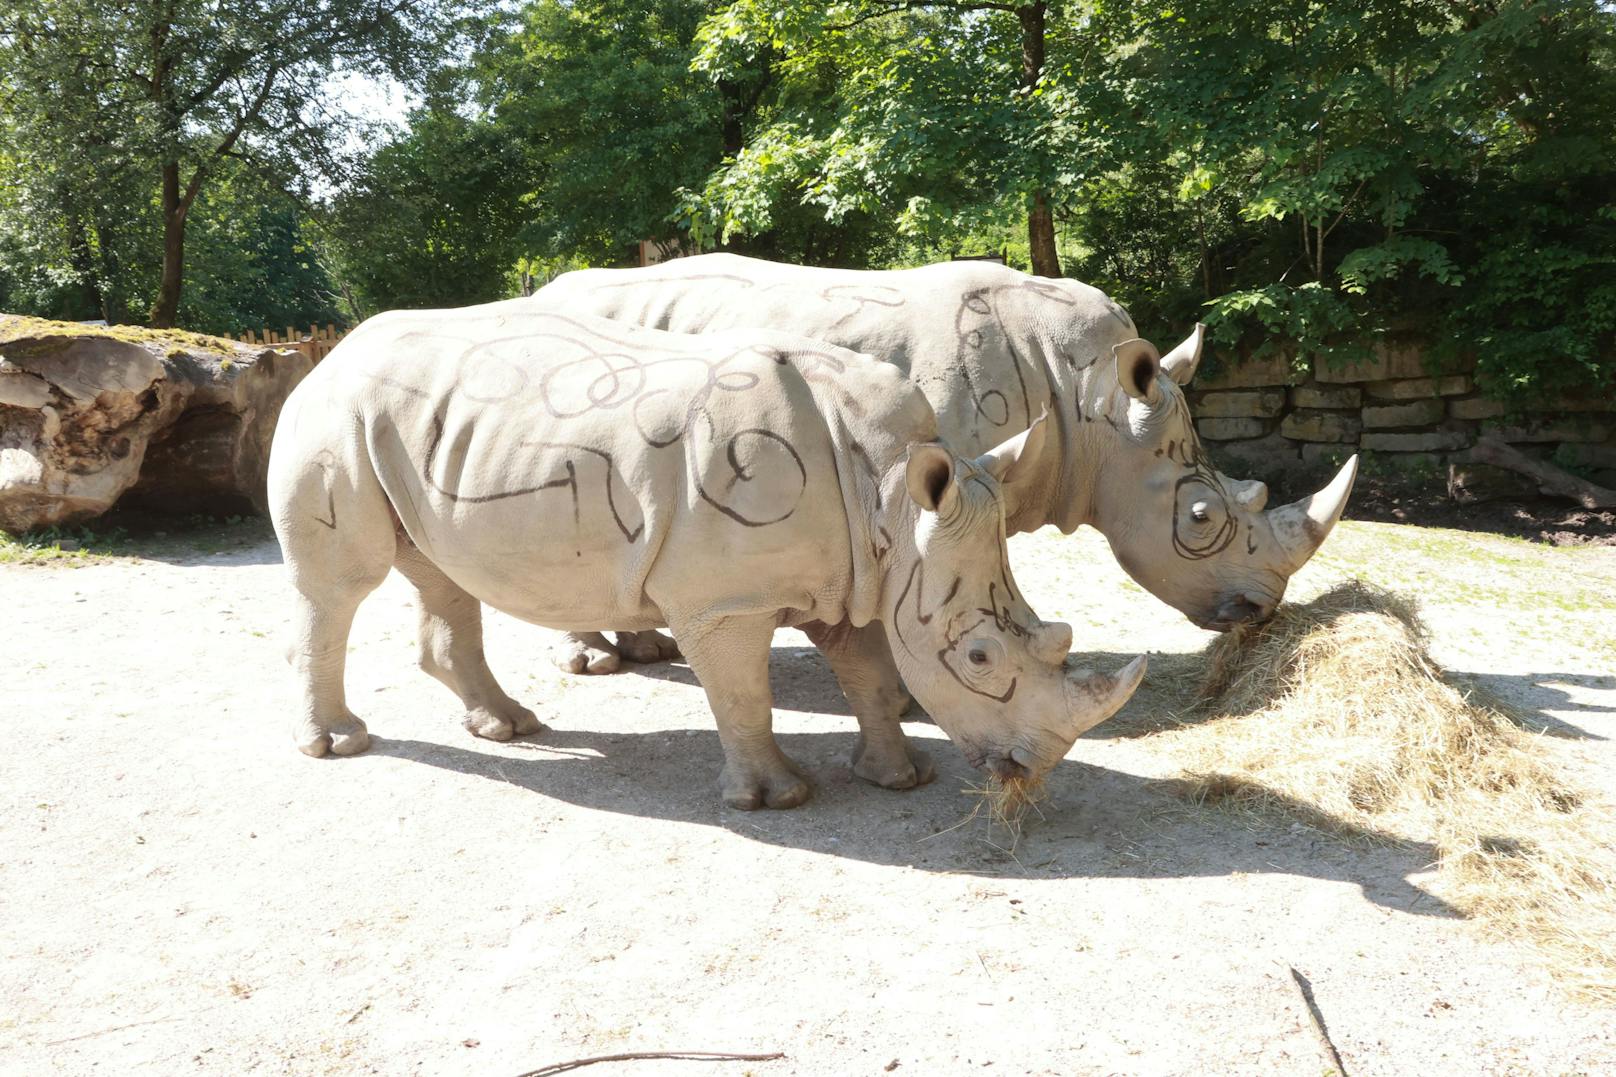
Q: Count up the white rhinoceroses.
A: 2